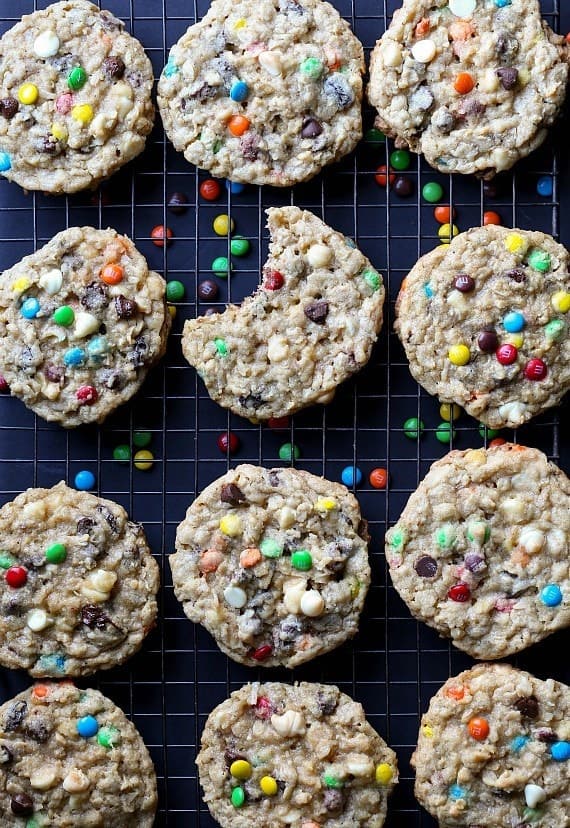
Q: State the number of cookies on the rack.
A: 12